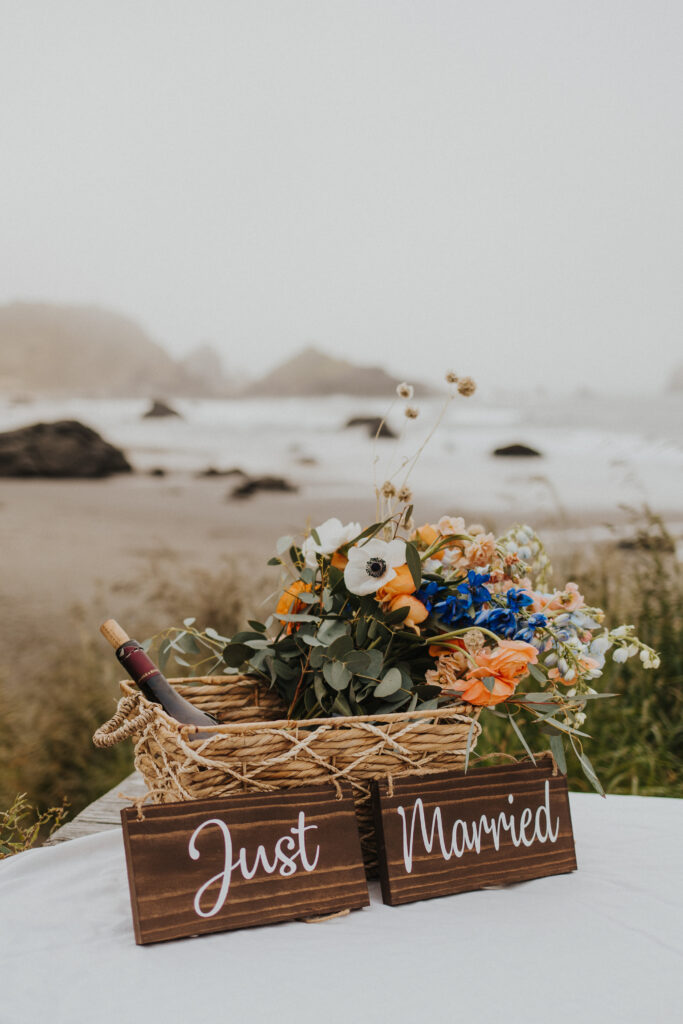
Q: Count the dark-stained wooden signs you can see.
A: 2